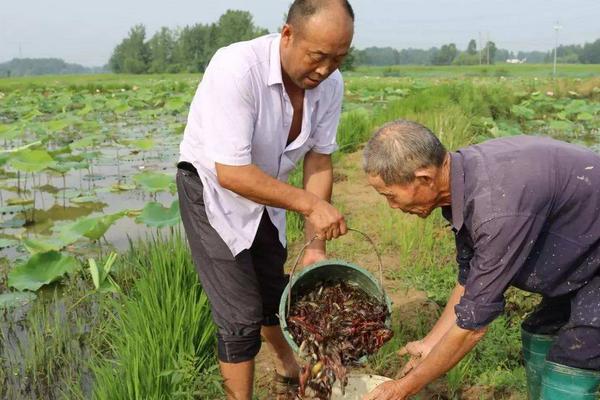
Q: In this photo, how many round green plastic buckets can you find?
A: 1